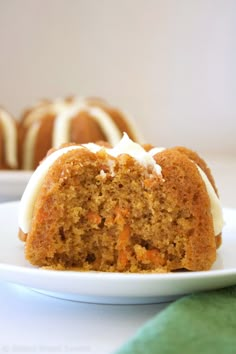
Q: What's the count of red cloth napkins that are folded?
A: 0